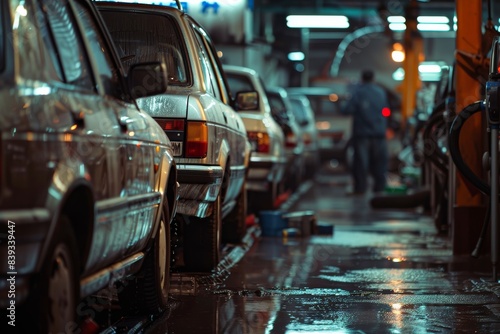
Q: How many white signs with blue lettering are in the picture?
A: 1